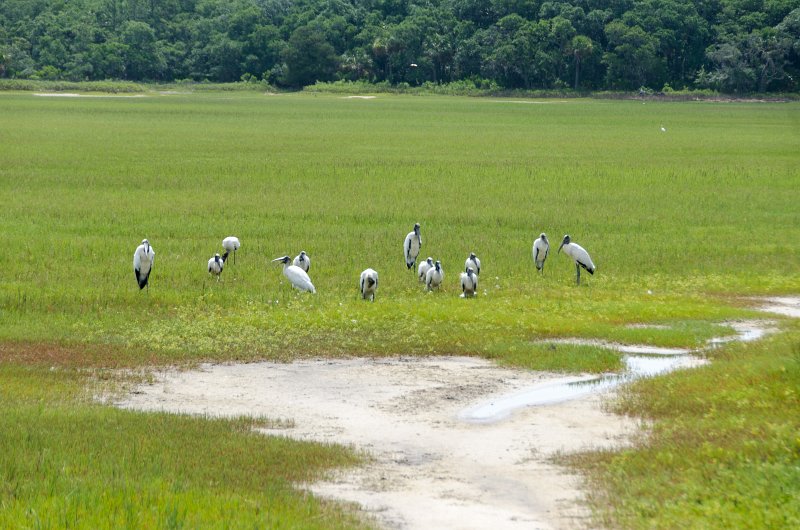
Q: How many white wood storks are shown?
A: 13